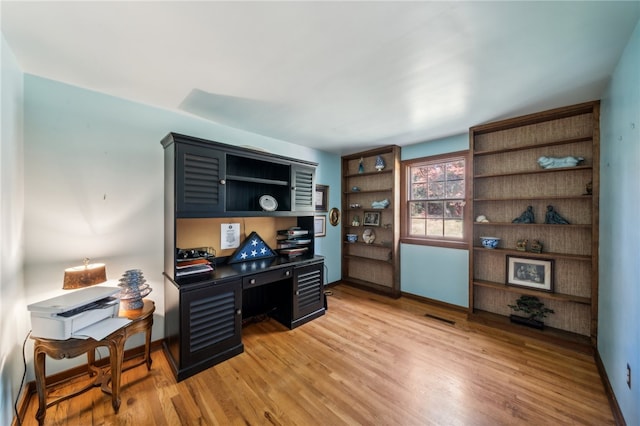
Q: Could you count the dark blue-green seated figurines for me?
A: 2